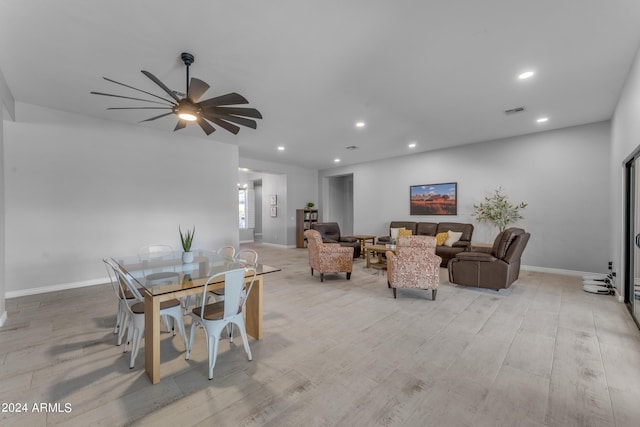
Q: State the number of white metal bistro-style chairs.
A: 6